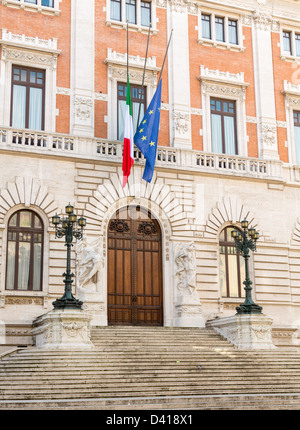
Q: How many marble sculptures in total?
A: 2